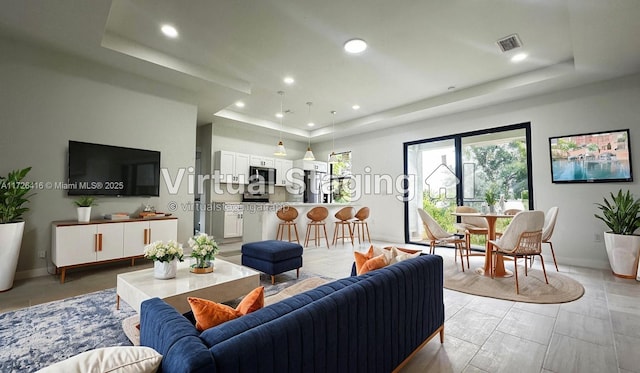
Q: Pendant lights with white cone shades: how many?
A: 3